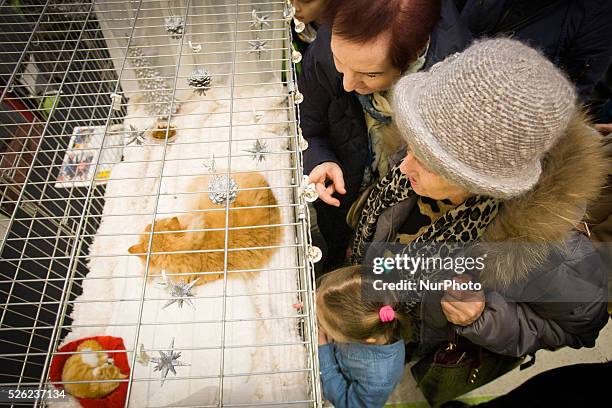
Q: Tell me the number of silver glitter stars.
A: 6